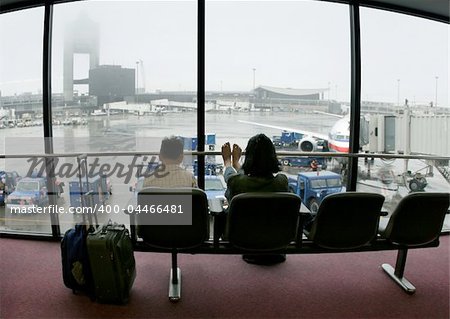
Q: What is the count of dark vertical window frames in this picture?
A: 3